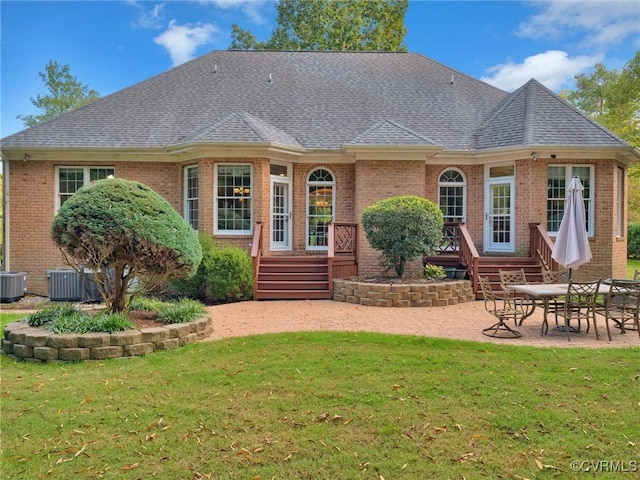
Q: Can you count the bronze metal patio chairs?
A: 6